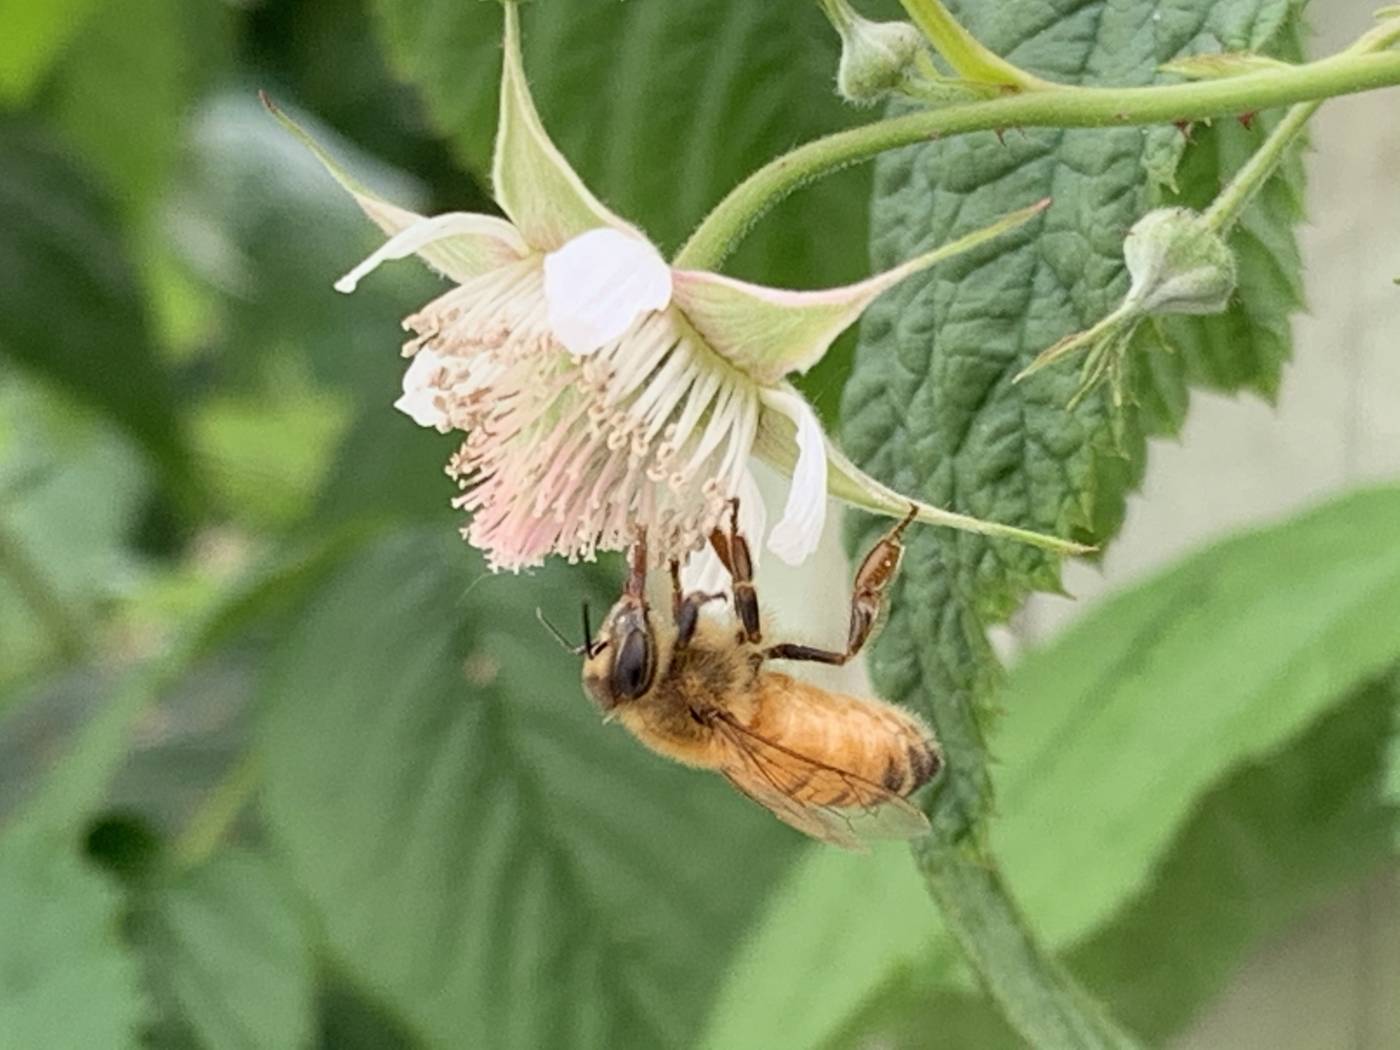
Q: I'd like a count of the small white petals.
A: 5